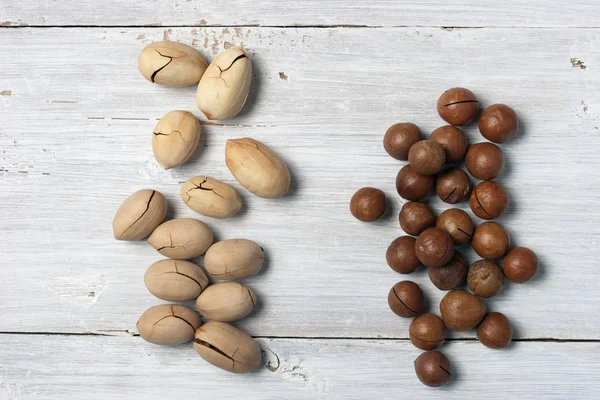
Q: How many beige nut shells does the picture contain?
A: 12